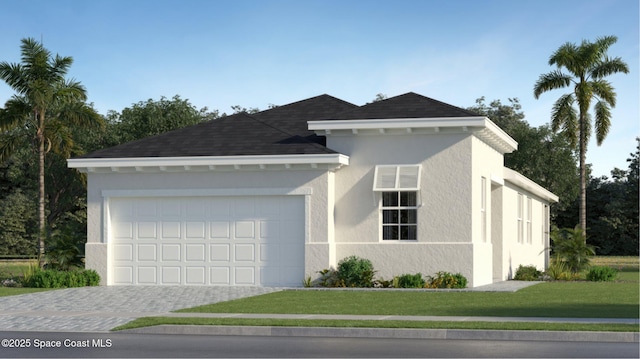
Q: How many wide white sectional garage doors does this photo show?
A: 1